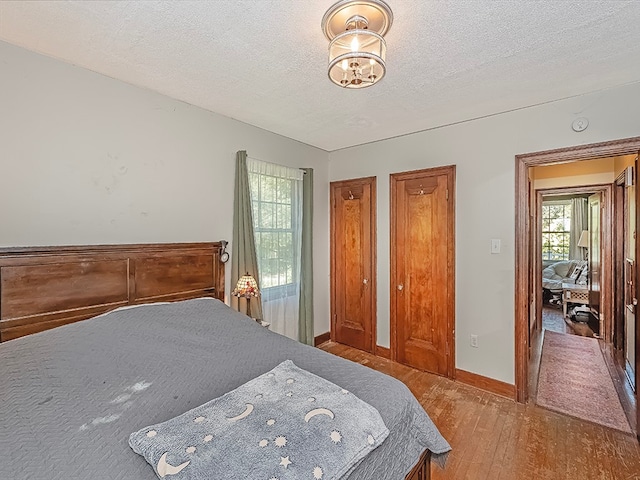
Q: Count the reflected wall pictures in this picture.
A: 0